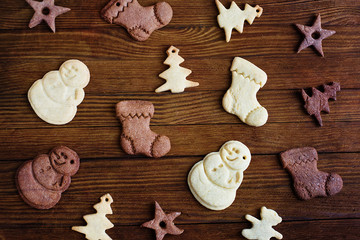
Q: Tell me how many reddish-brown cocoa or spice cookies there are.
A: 8